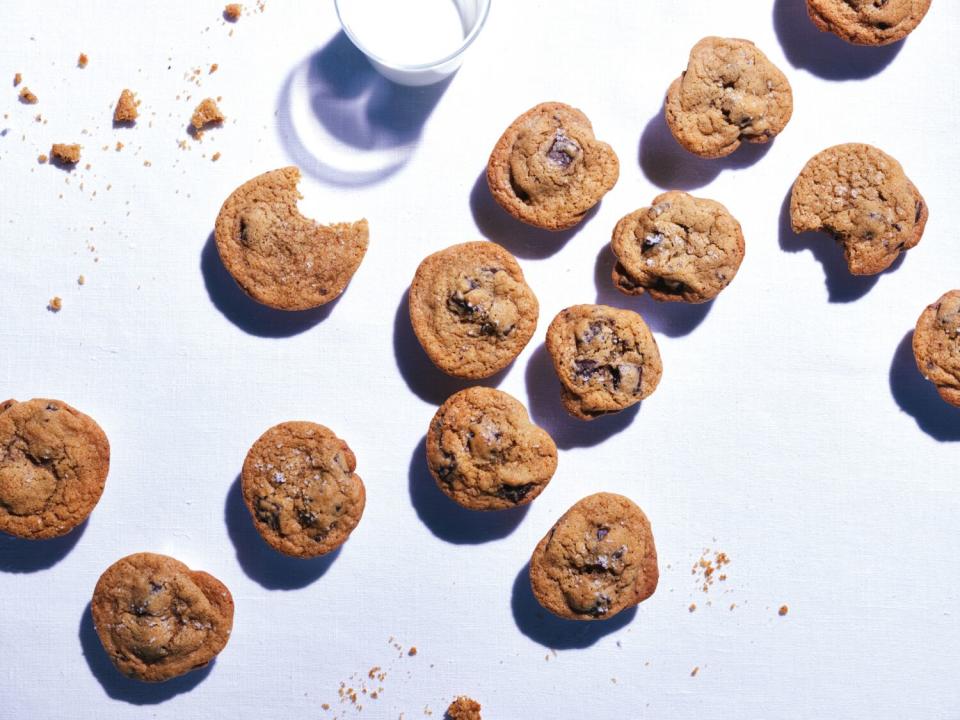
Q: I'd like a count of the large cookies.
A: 14